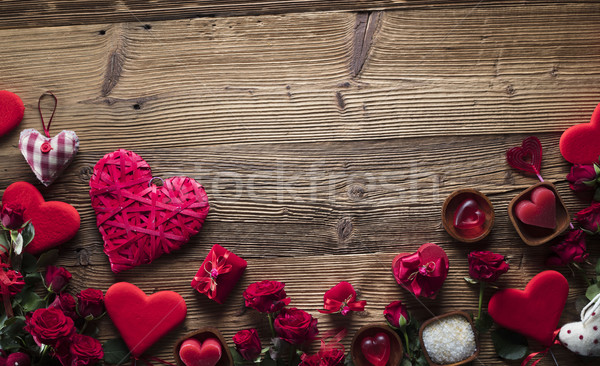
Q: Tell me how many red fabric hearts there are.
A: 5